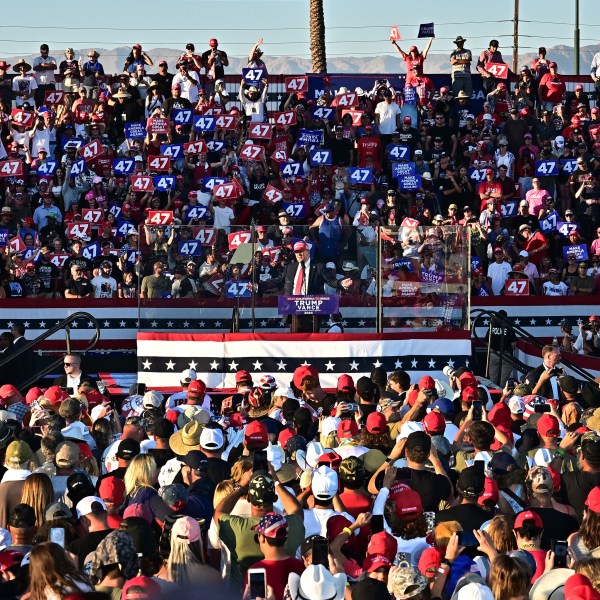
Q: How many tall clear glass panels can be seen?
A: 3